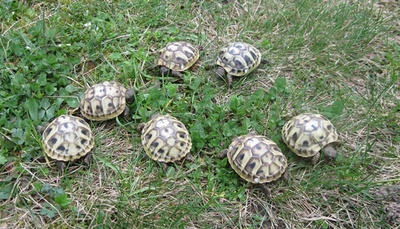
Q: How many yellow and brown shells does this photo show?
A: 7